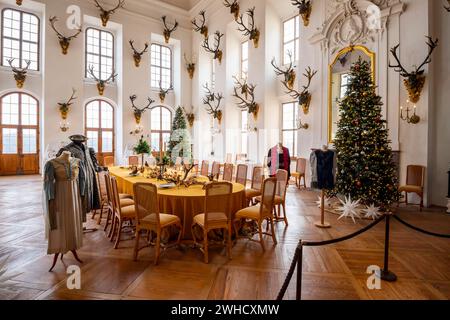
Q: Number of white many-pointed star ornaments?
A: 3